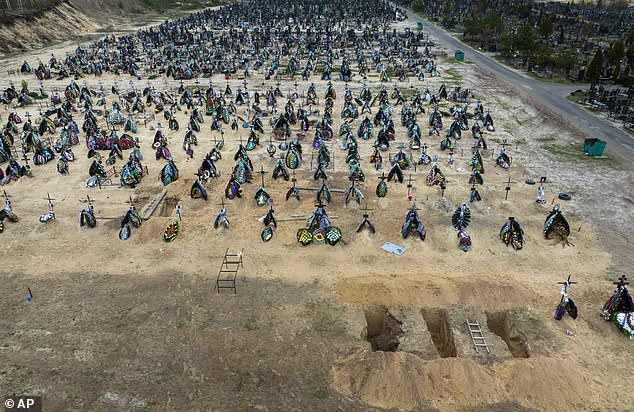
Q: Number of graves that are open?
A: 3